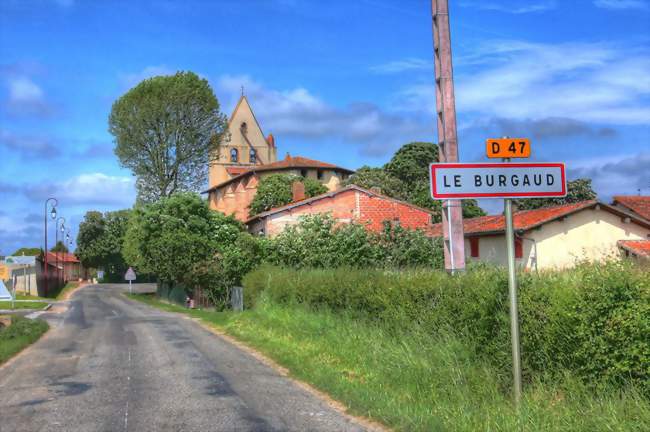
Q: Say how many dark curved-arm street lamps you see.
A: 4